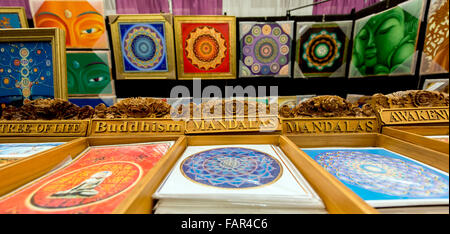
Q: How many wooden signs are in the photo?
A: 5